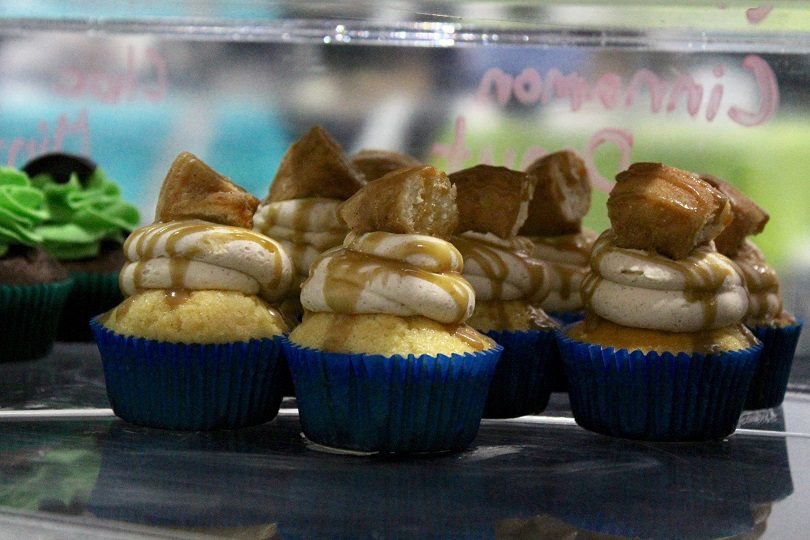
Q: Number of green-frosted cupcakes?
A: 2